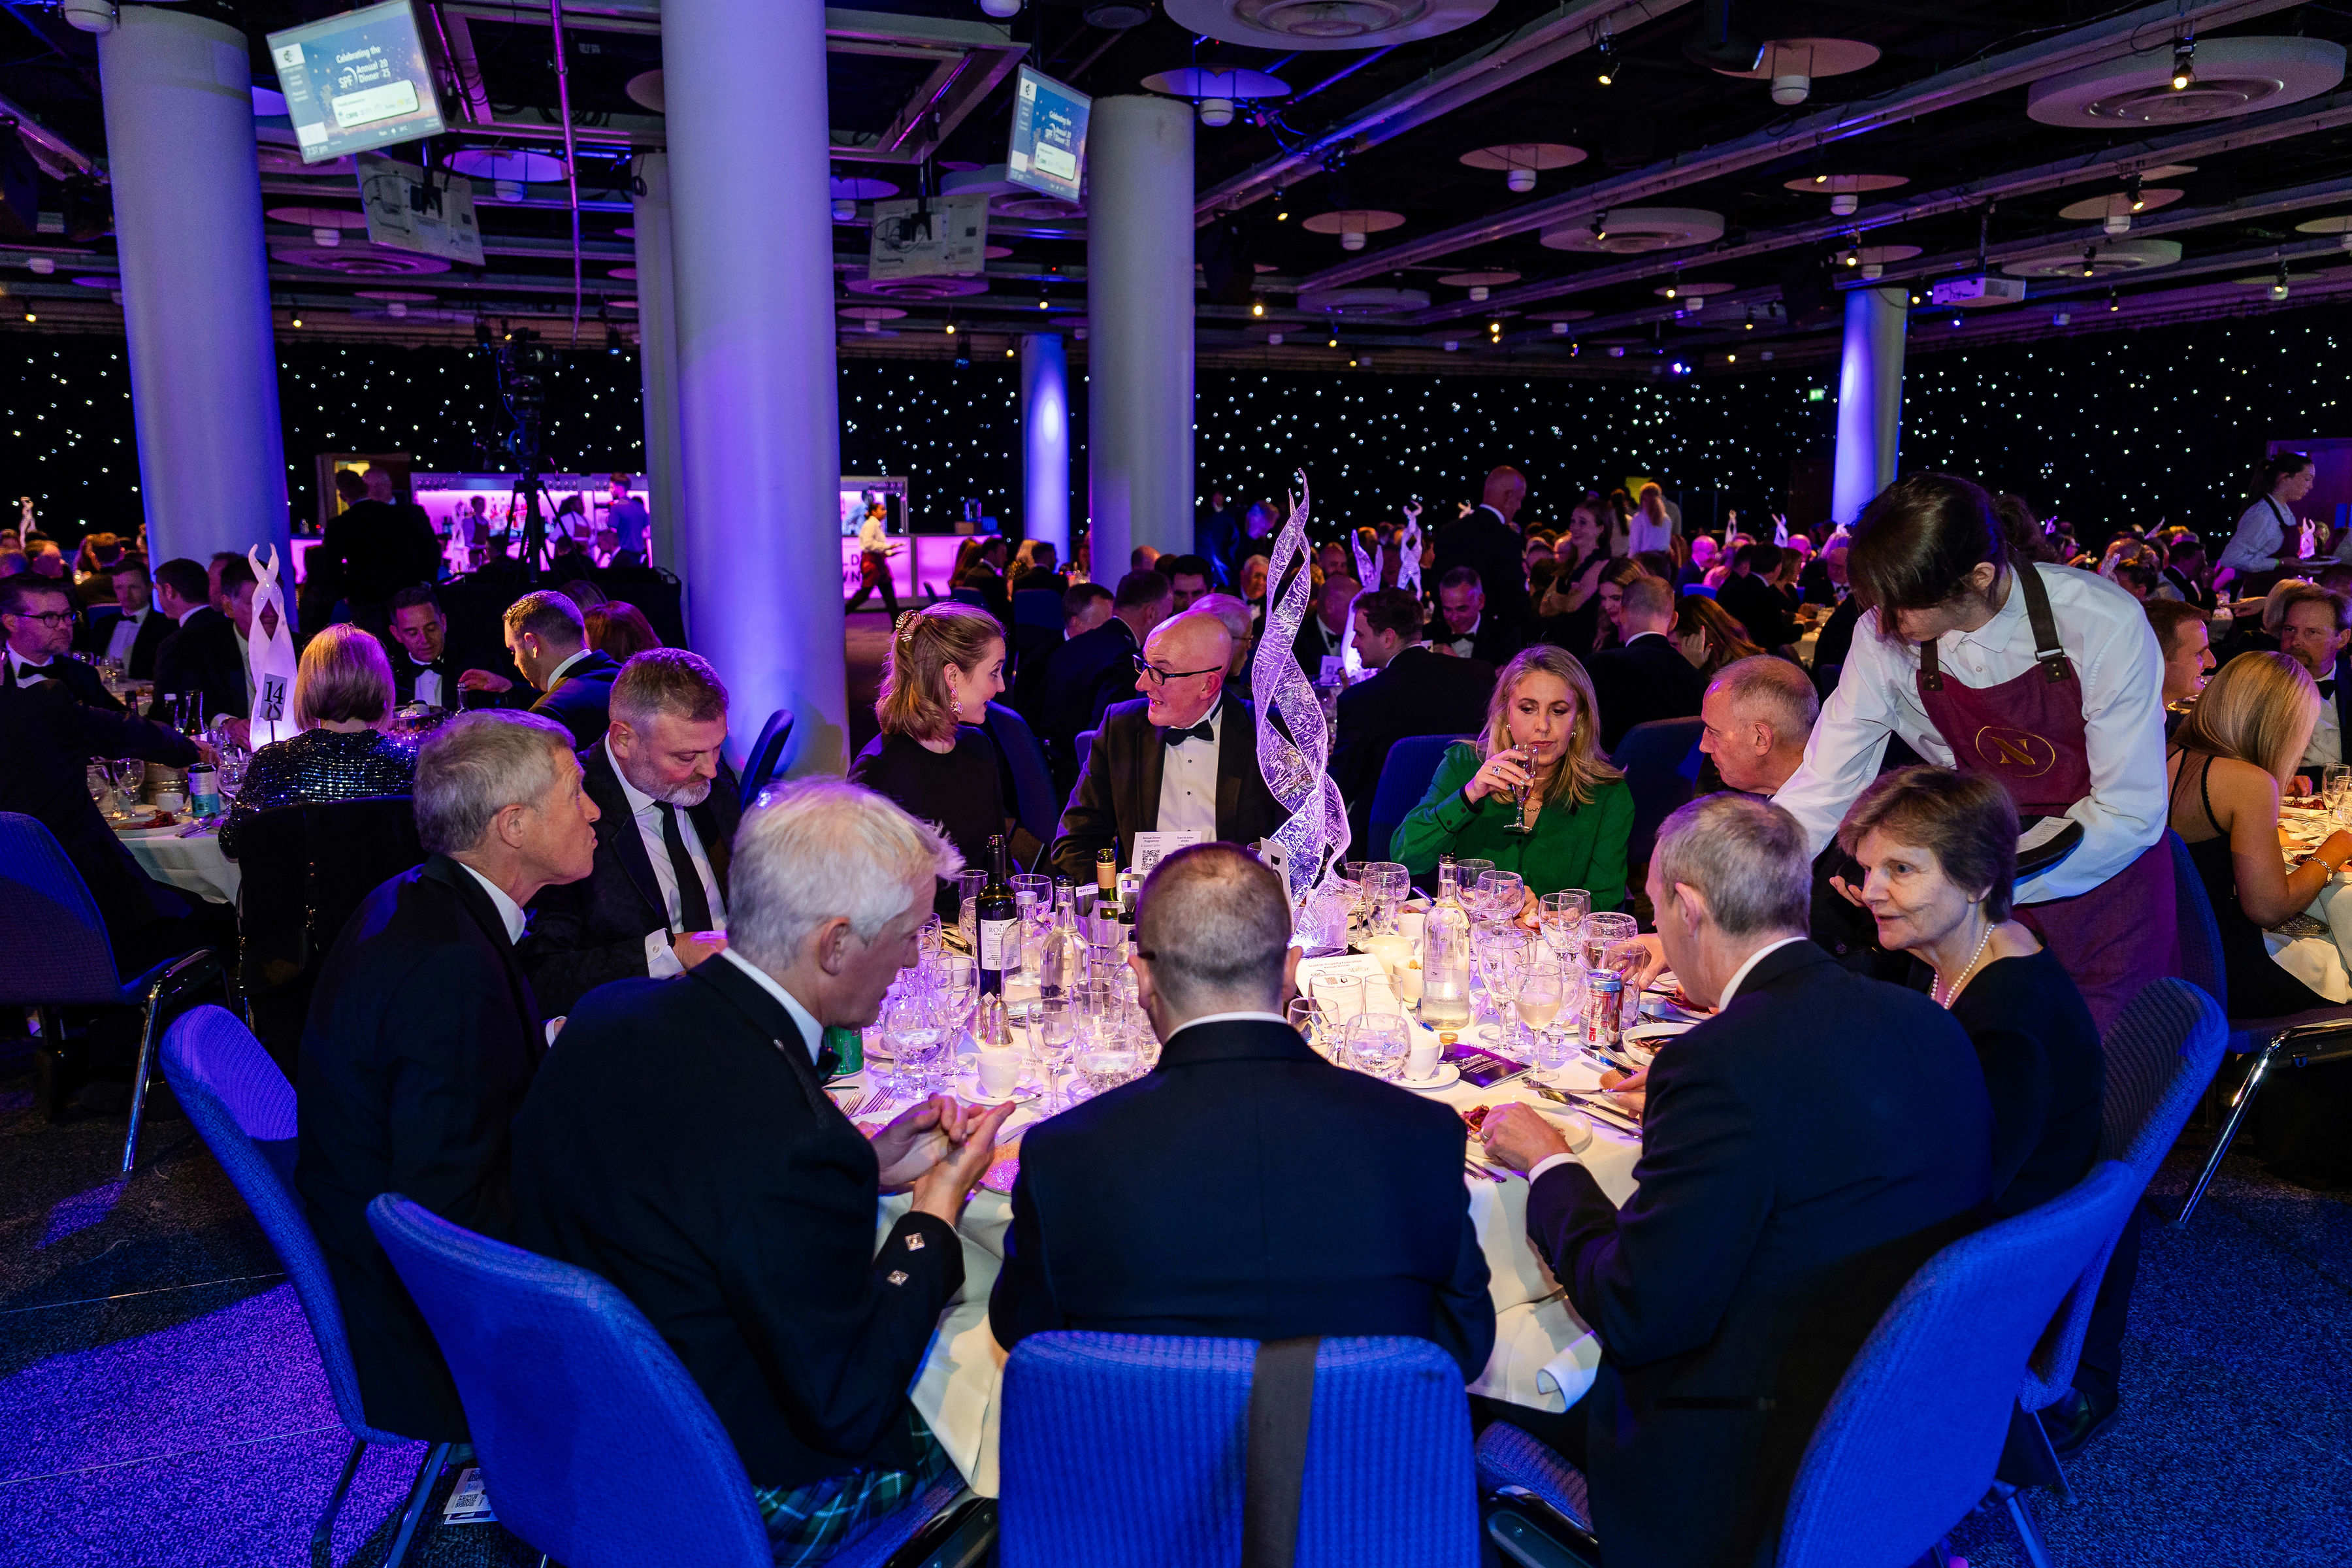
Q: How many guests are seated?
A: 10